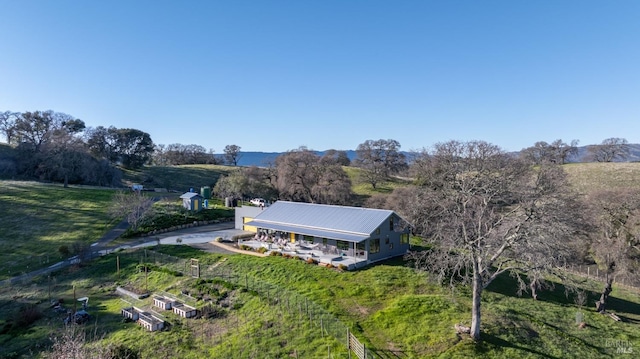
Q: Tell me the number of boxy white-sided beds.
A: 4